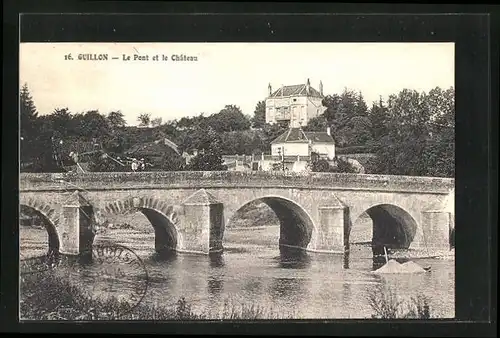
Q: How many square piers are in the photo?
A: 4